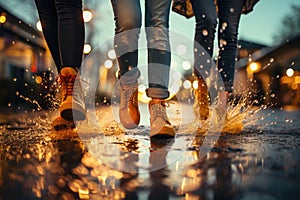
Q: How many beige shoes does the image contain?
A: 2